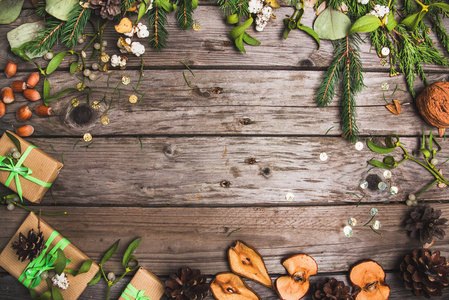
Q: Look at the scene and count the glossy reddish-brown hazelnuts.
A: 9